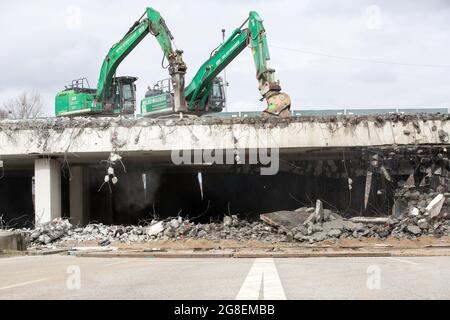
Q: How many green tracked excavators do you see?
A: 2